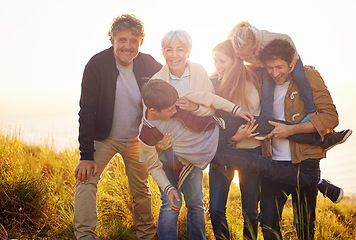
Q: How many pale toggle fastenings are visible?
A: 2